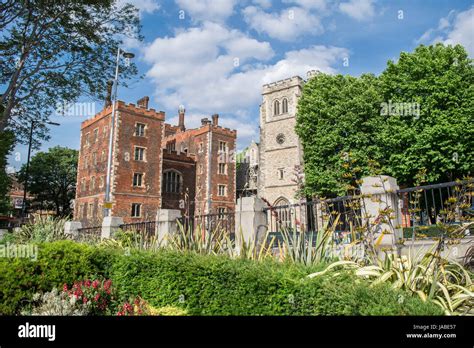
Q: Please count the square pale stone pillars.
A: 5